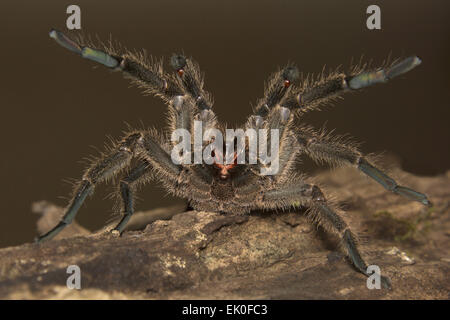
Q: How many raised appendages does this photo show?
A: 4